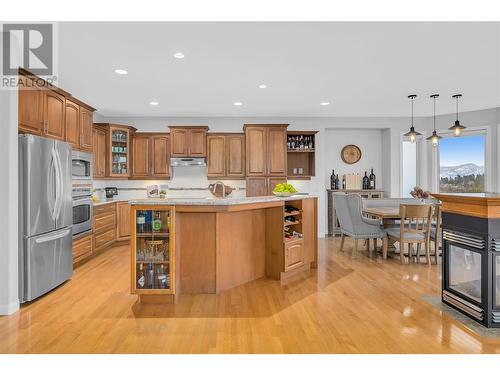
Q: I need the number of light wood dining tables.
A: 1